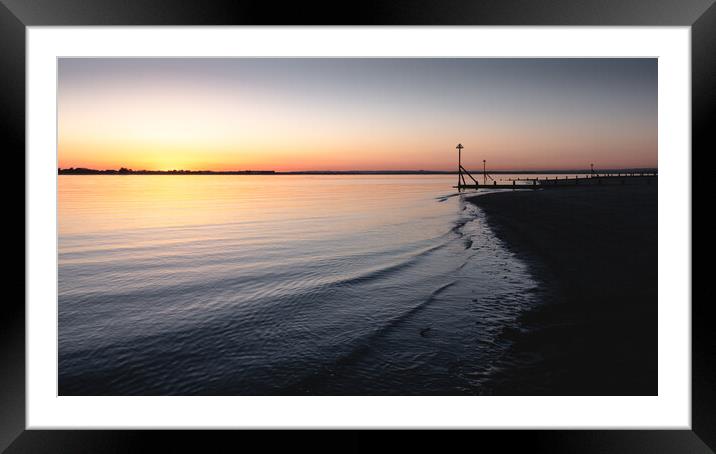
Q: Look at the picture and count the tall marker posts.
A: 3